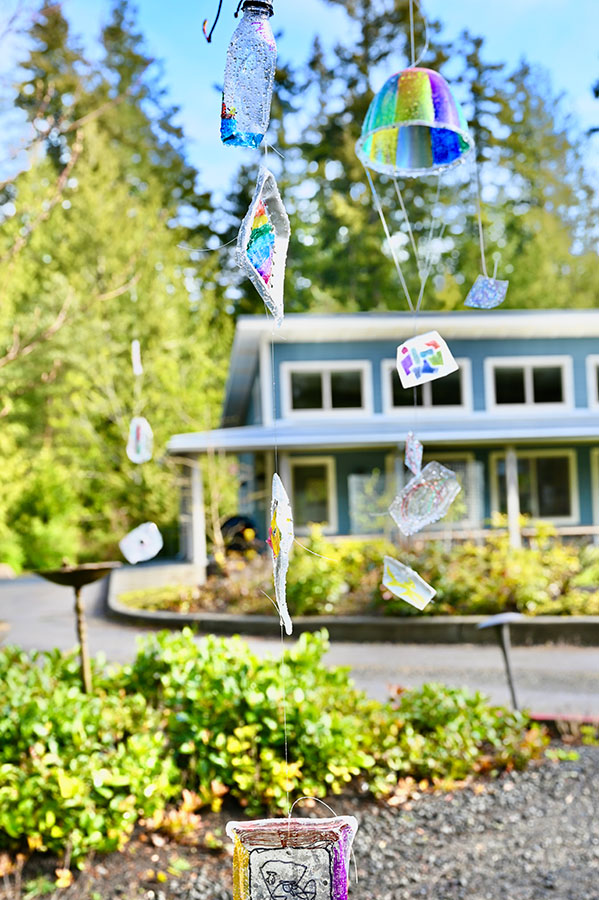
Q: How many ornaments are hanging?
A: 13